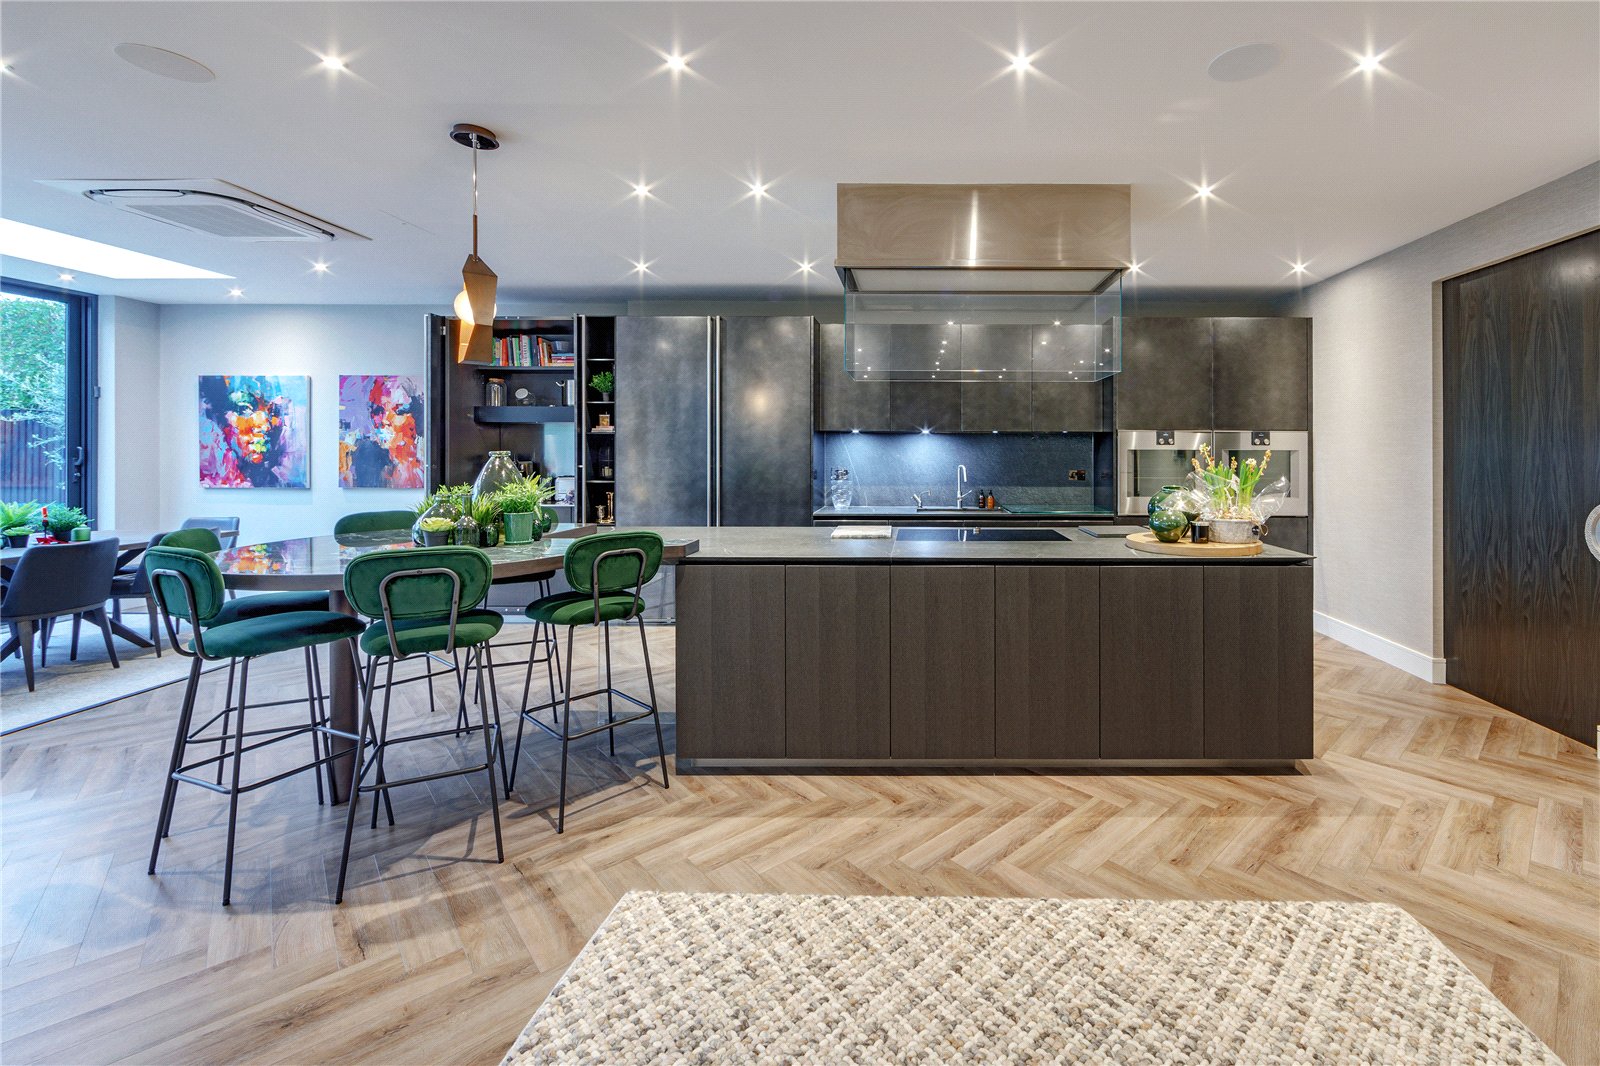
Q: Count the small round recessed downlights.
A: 15